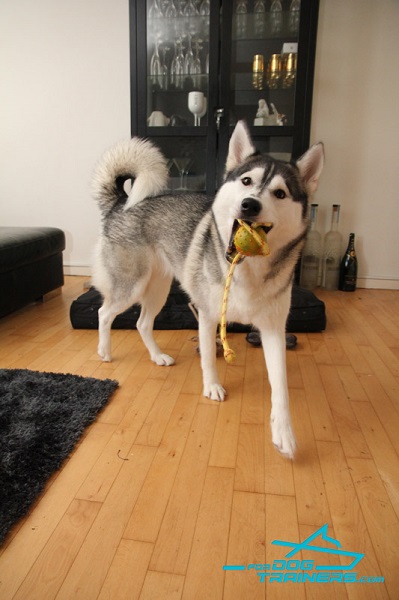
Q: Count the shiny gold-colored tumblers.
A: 3